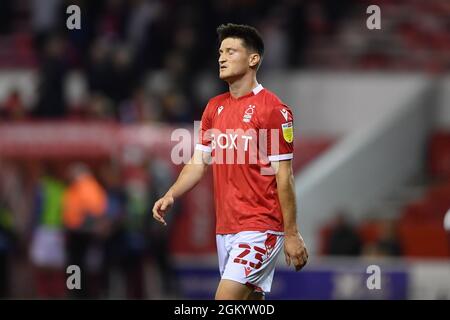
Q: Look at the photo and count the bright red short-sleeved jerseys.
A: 1